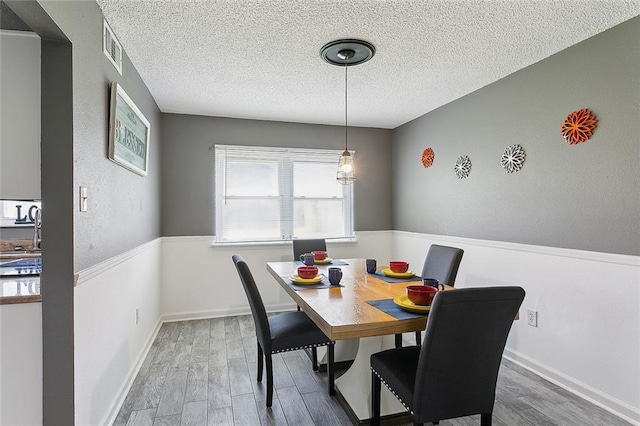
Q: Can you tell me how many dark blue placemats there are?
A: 4